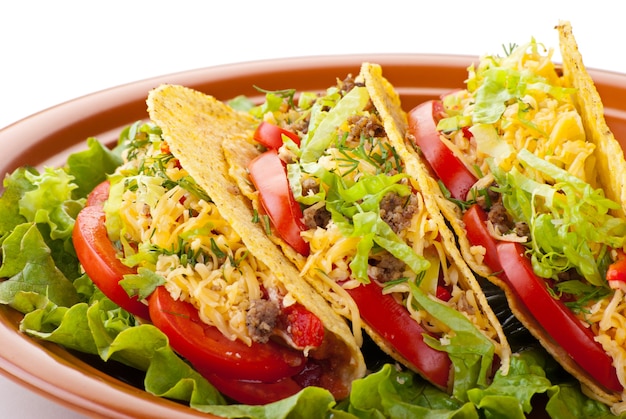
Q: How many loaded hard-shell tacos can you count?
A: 3